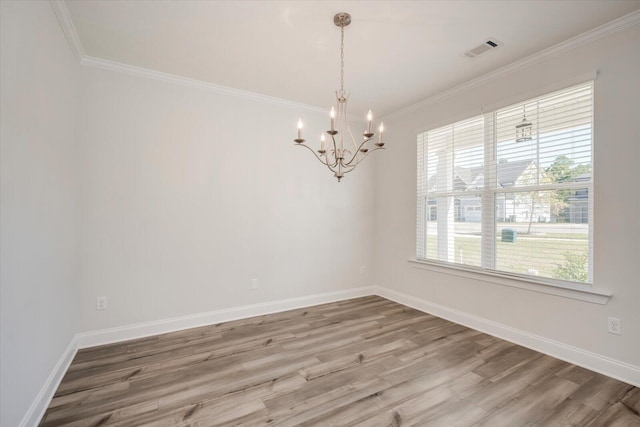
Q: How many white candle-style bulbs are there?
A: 6